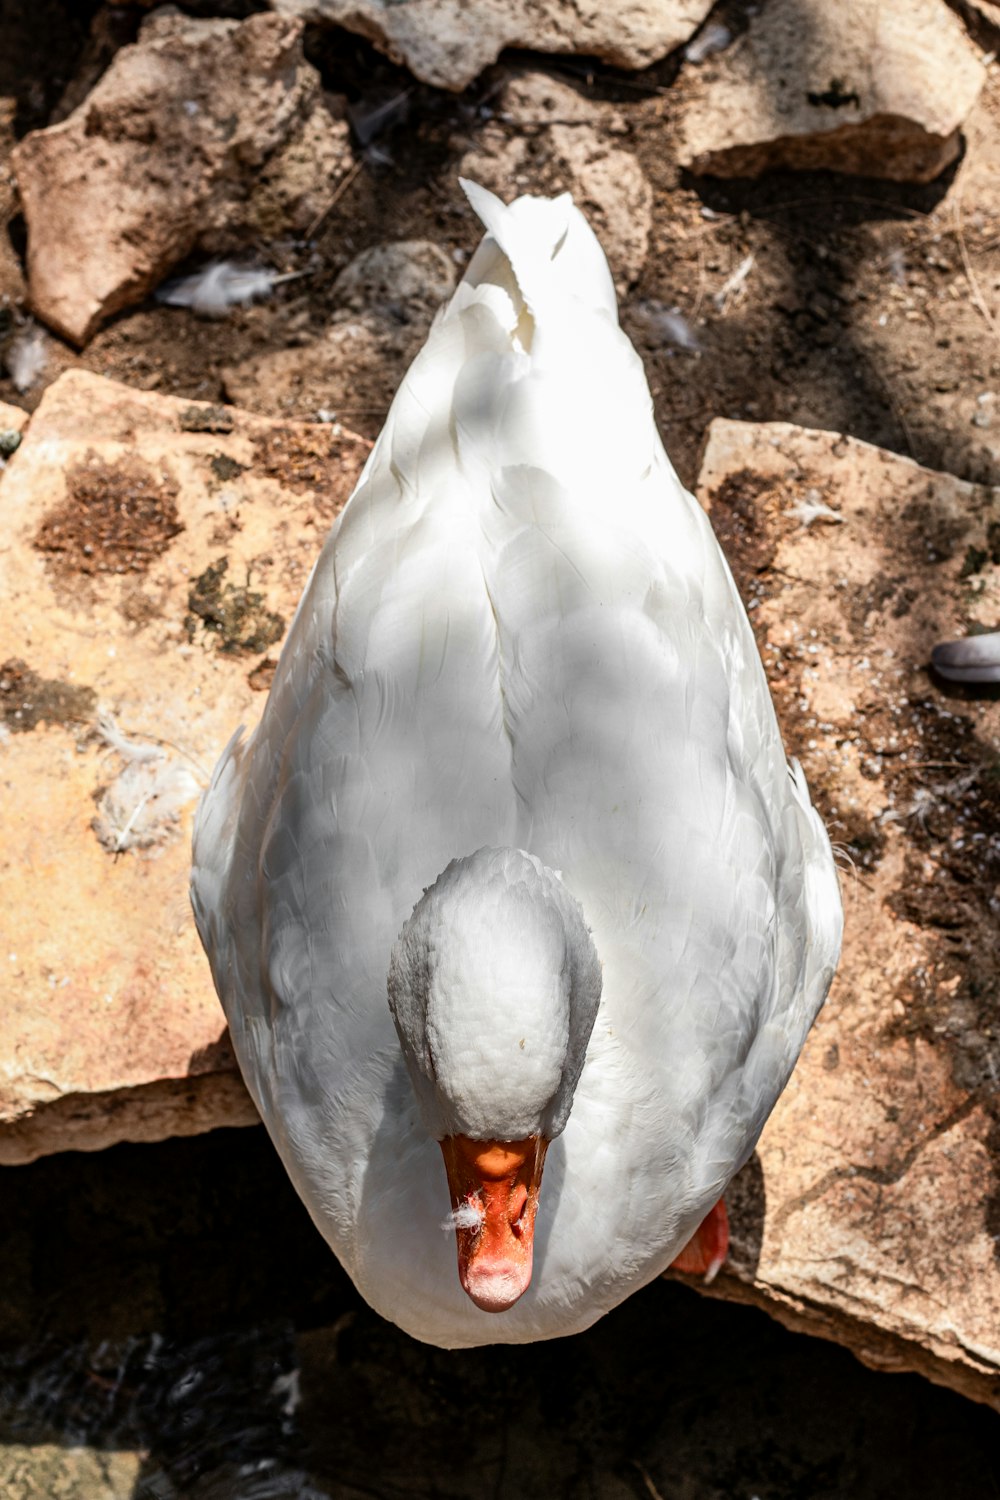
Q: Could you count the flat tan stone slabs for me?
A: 2